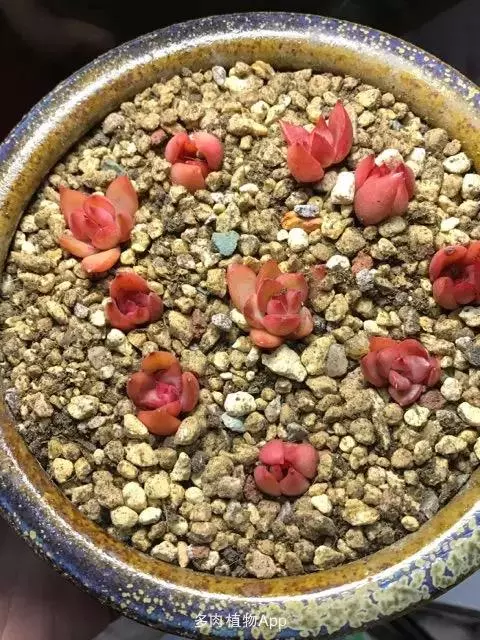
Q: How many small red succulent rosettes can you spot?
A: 10